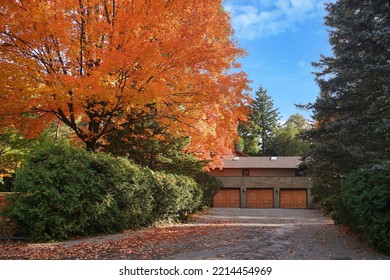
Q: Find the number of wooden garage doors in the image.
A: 3